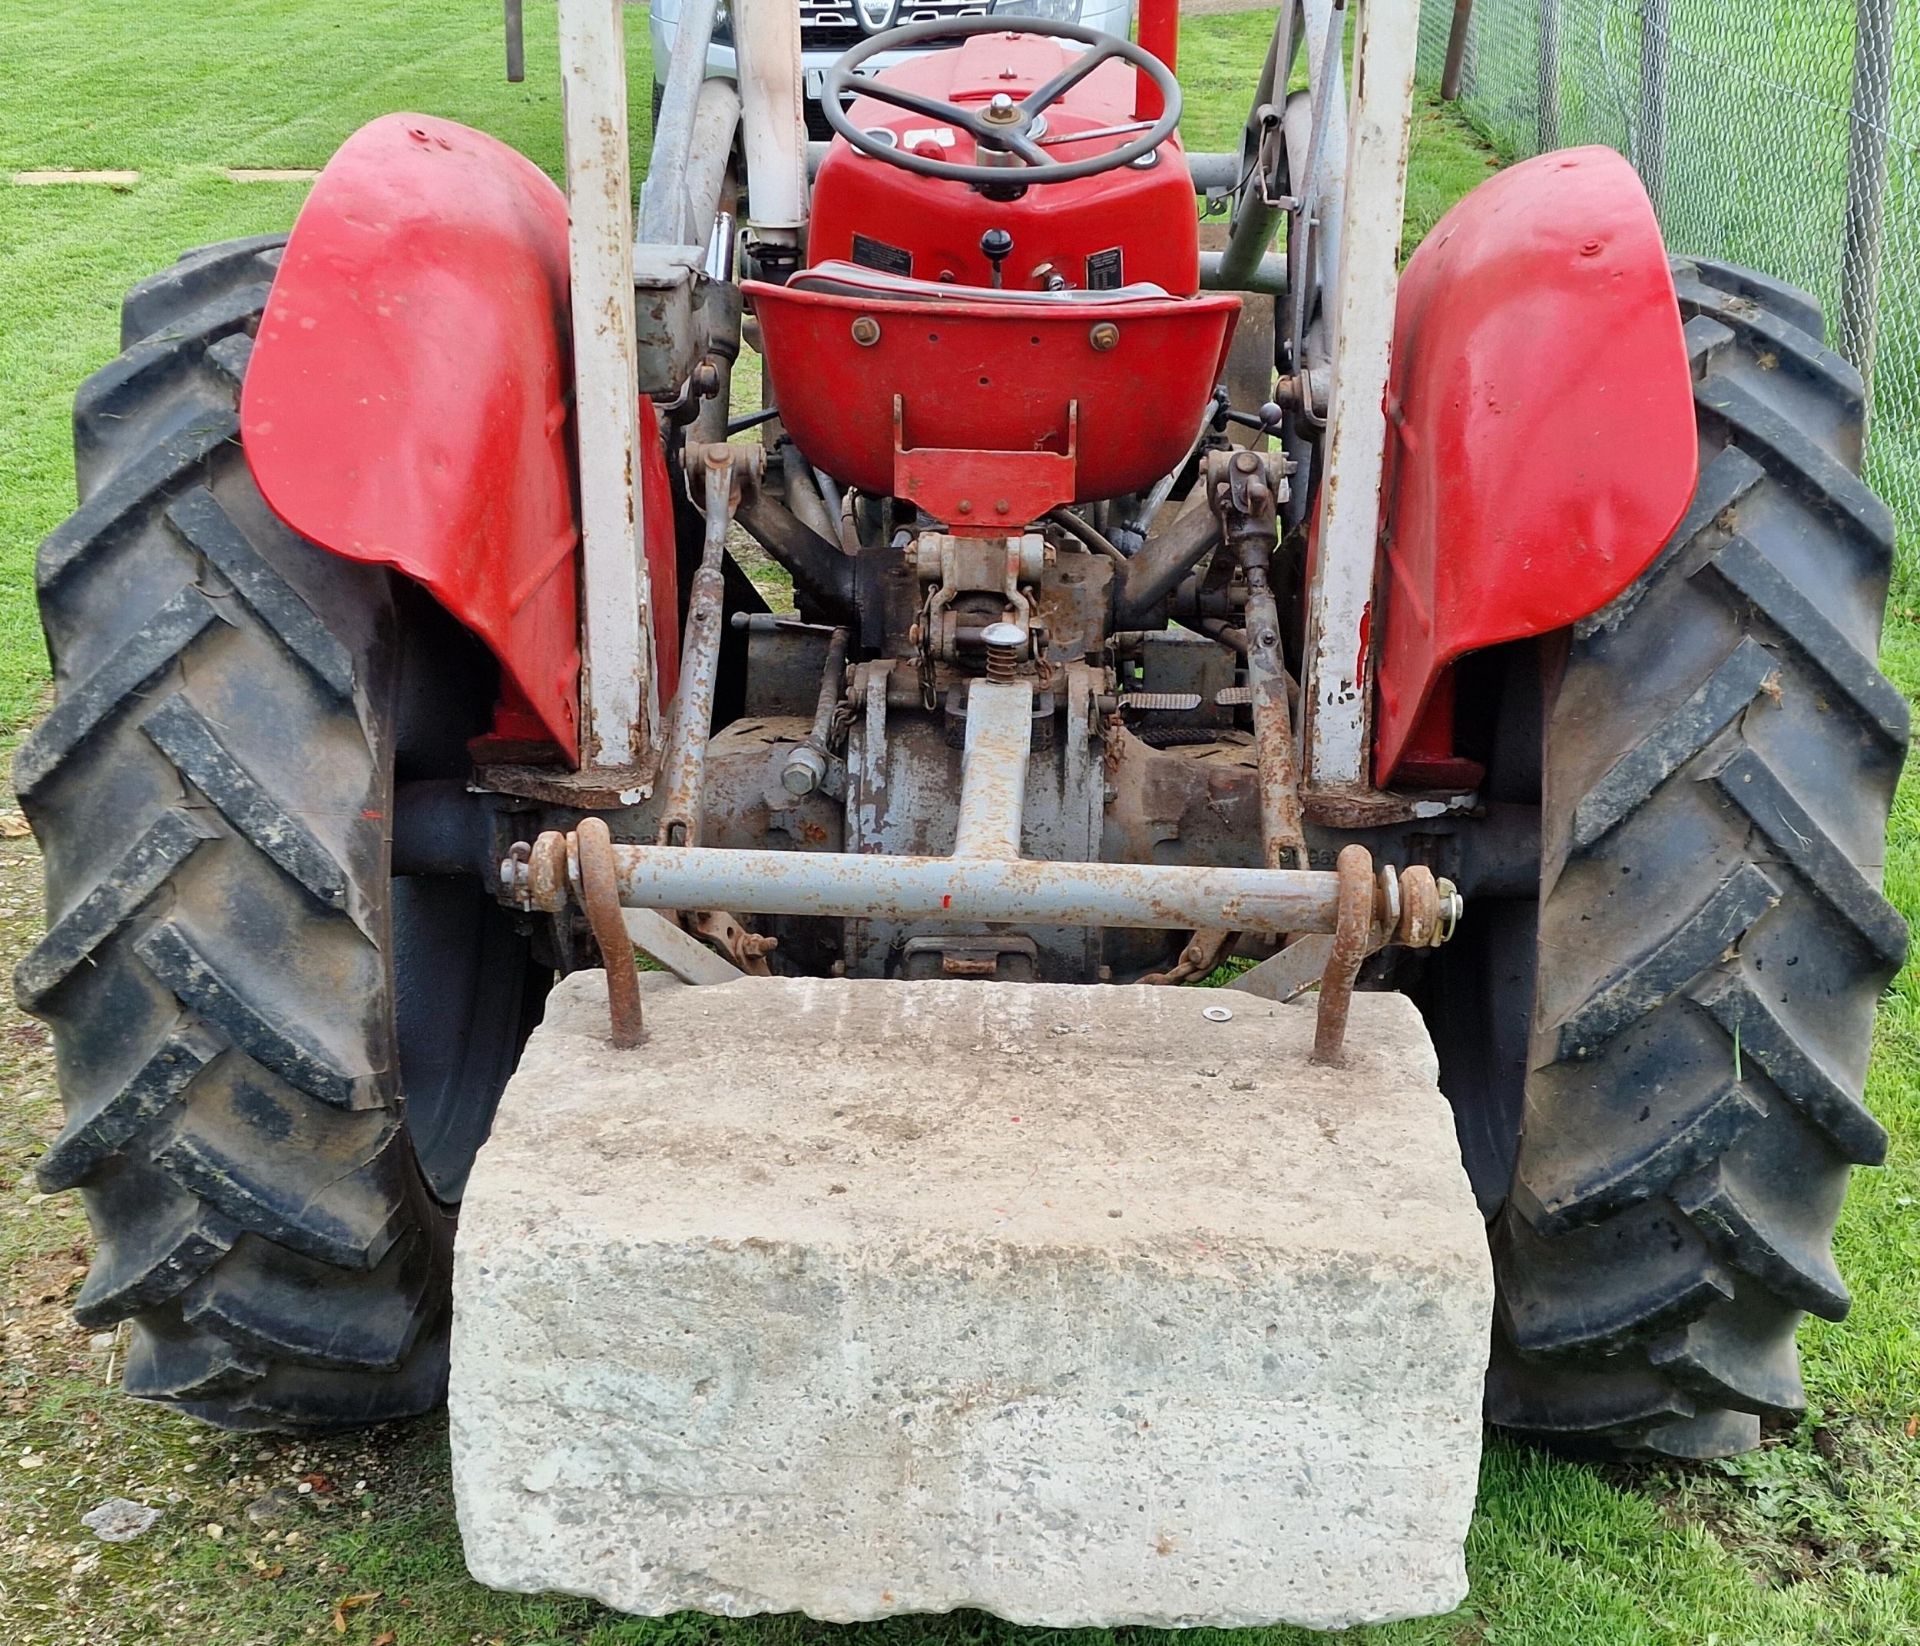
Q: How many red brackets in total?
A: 1